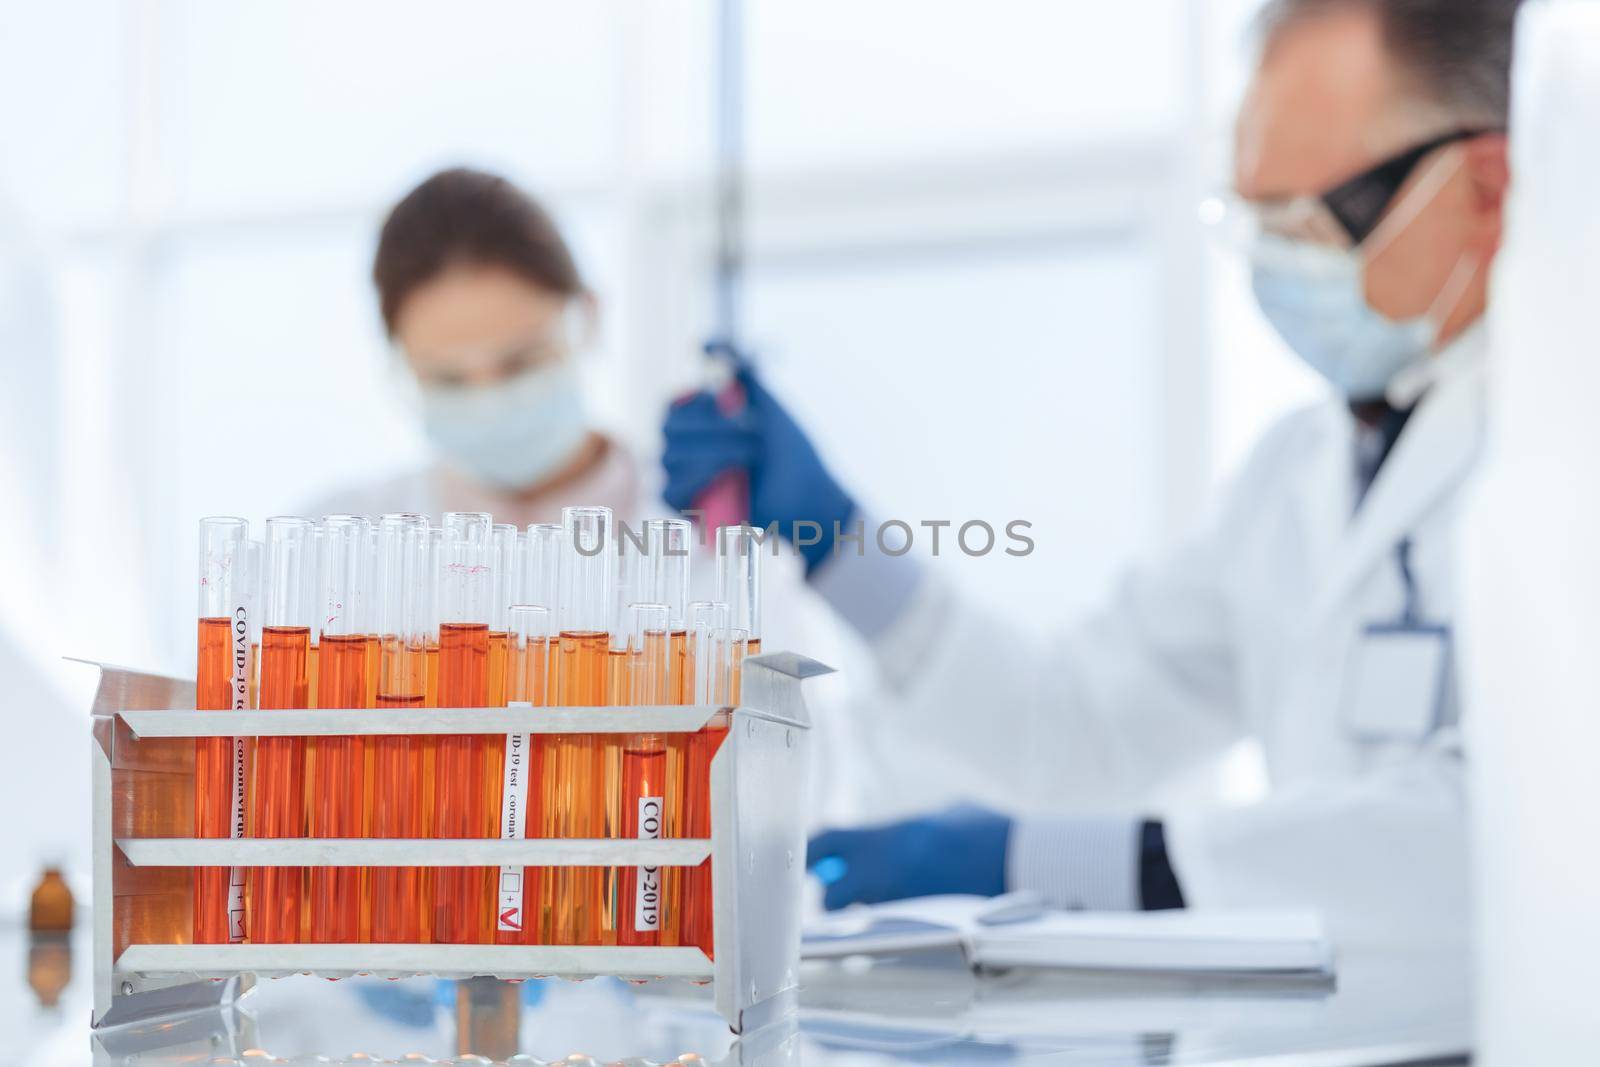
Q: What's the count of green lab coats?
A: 0